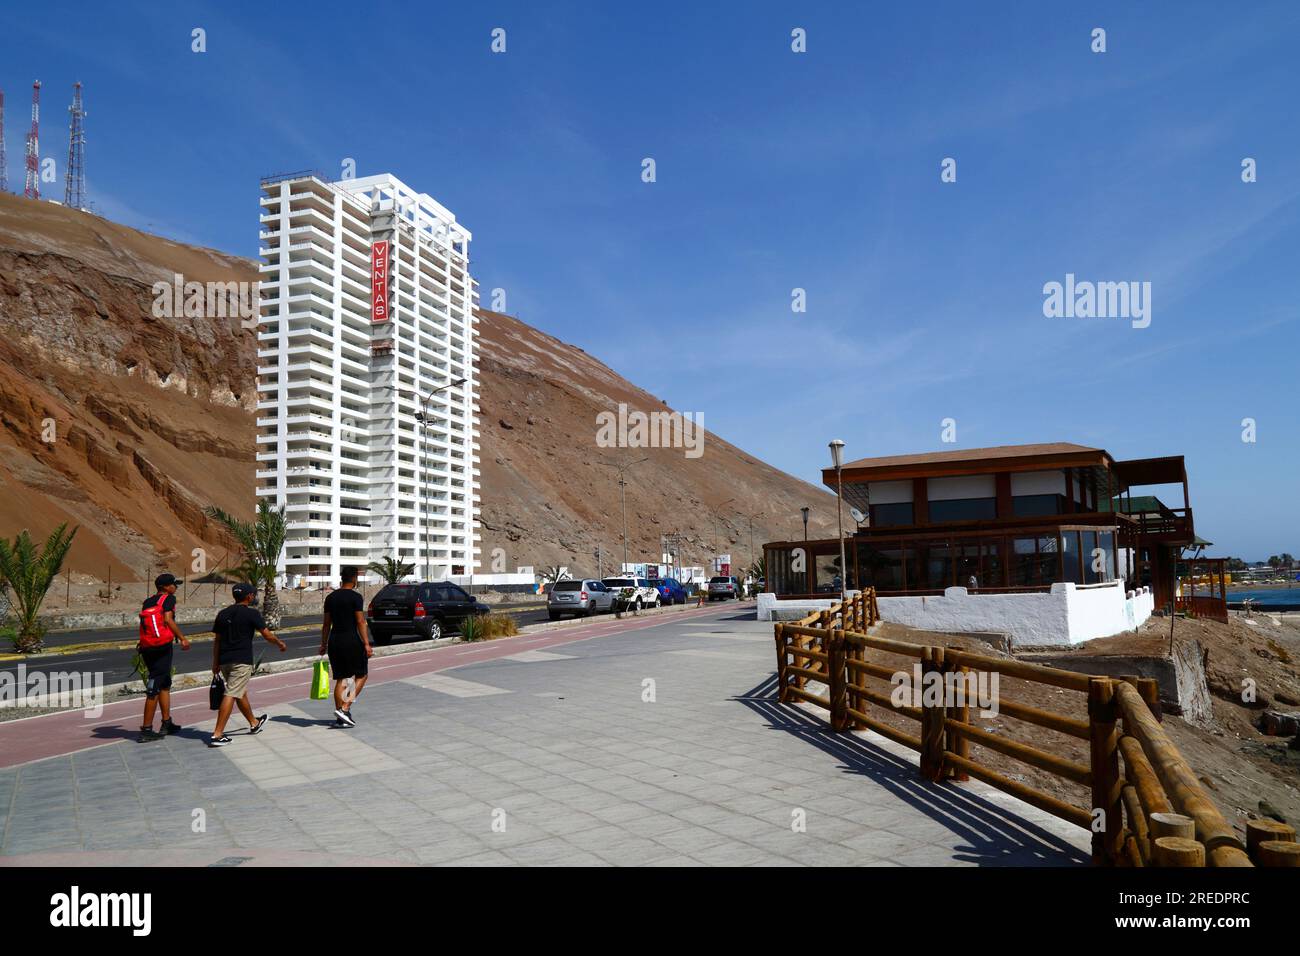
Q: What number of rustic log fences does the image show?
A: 1